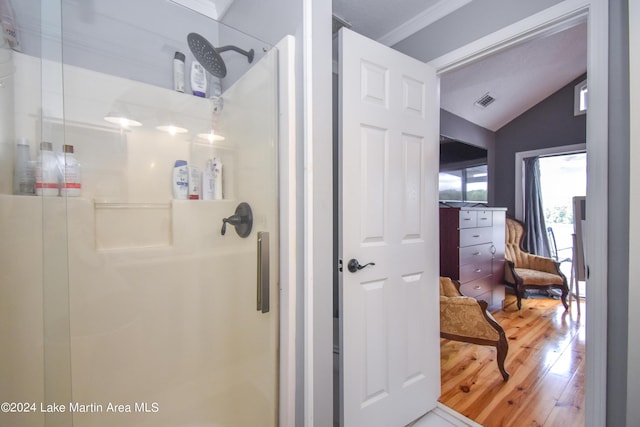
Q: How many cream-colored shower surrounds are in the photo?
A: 1